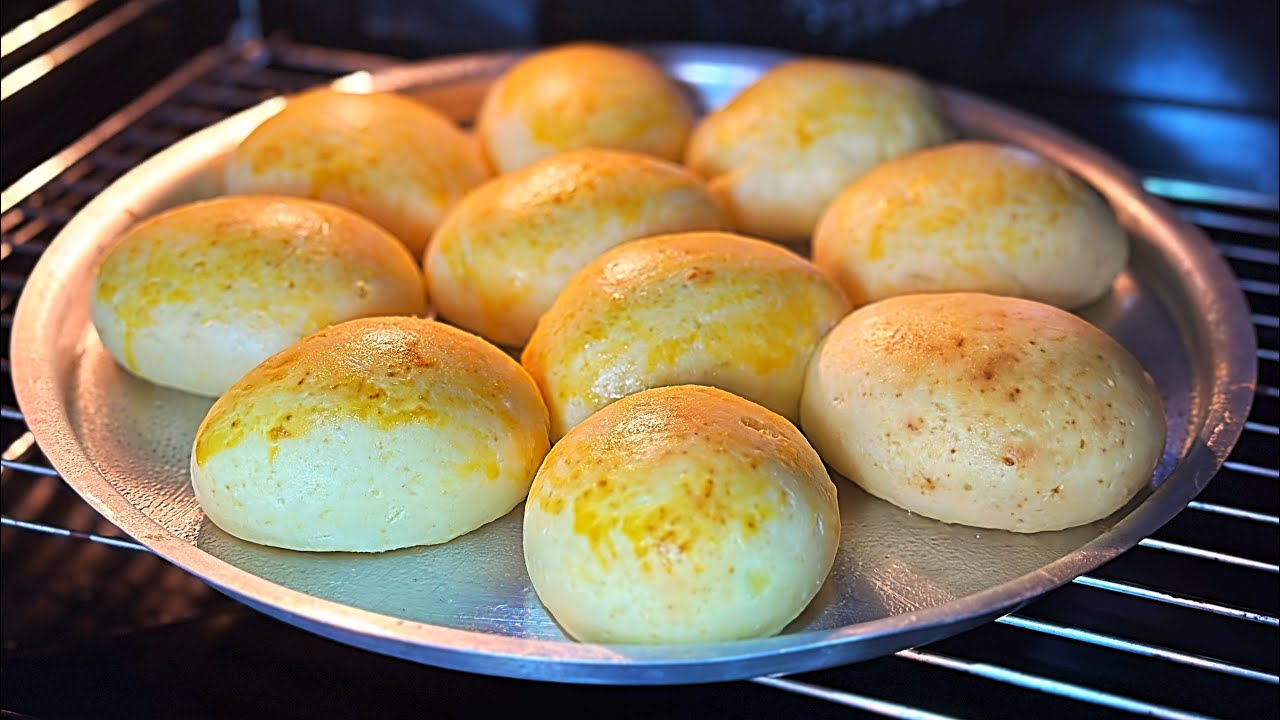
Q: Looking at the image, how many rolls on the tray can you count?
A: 10